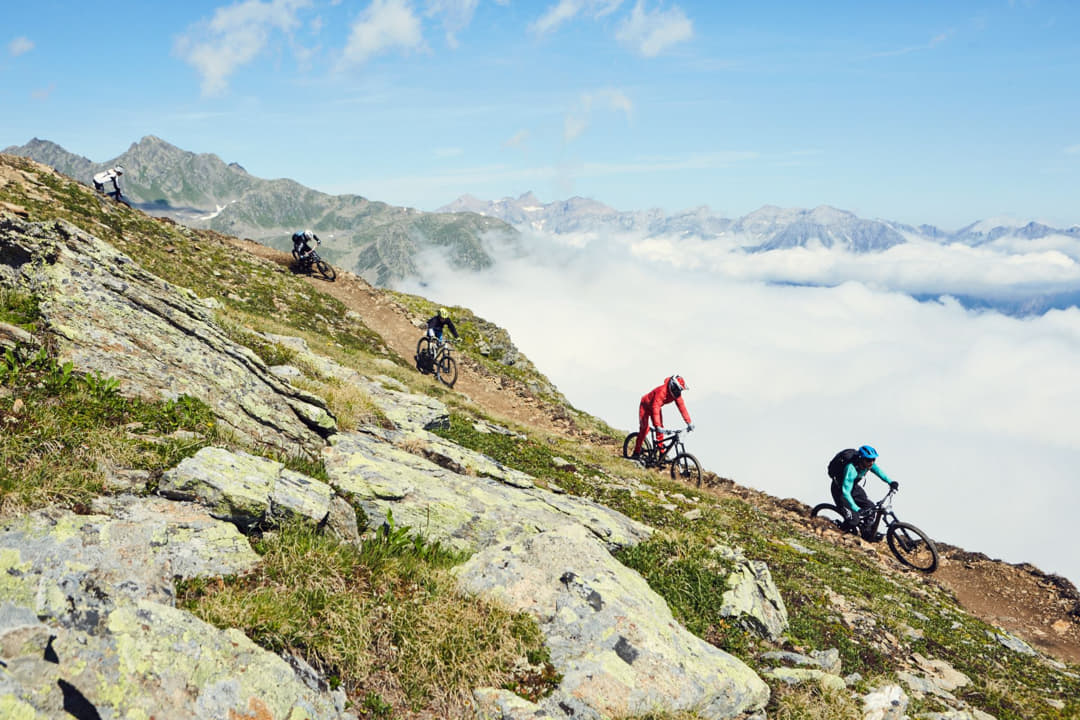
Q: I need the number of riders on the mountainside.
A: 5